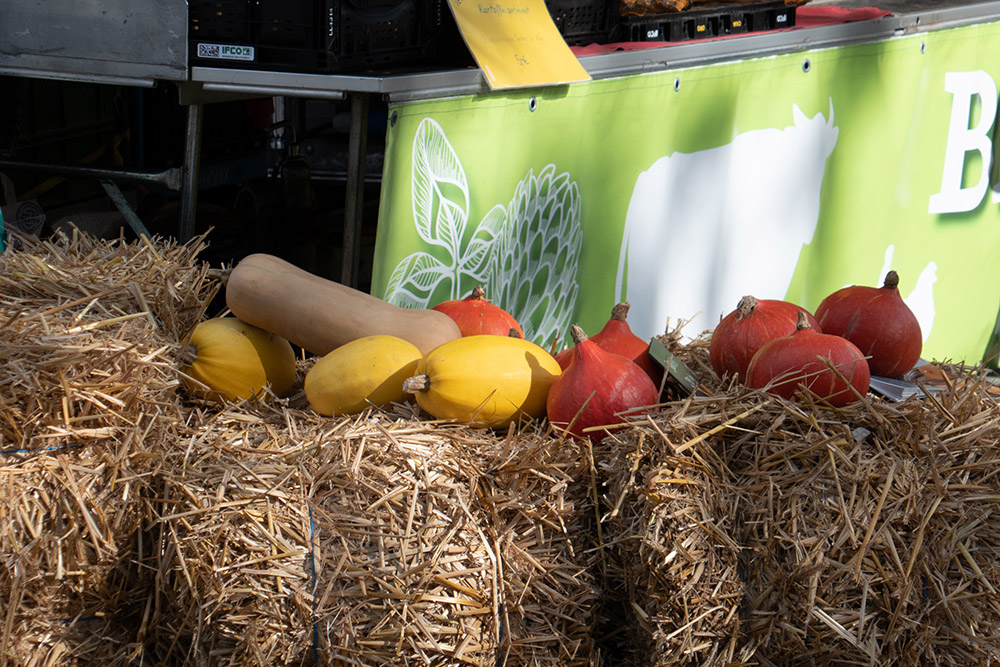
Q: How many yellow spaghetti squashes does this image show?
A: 3